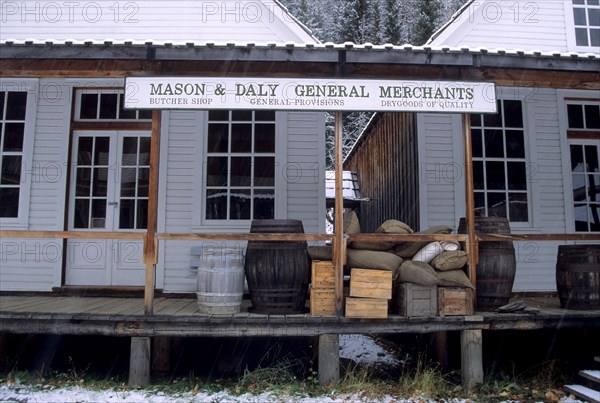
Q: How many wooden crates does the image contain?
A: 6